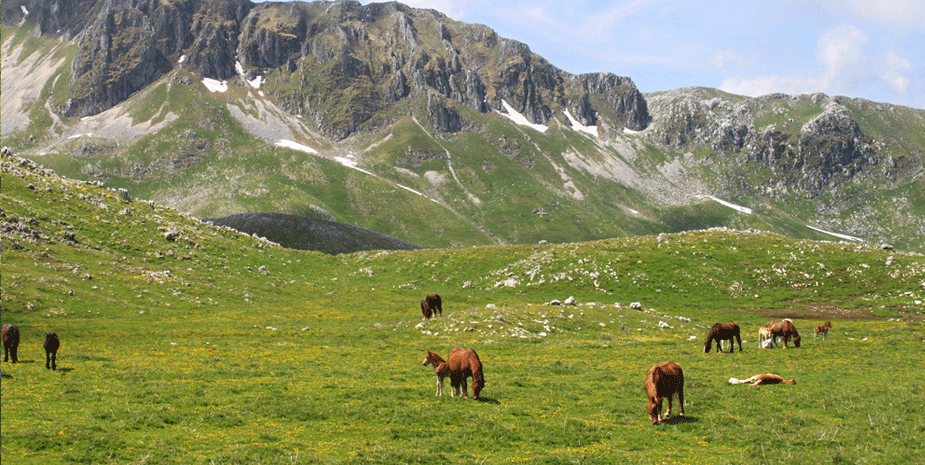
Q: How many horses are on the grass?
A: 11